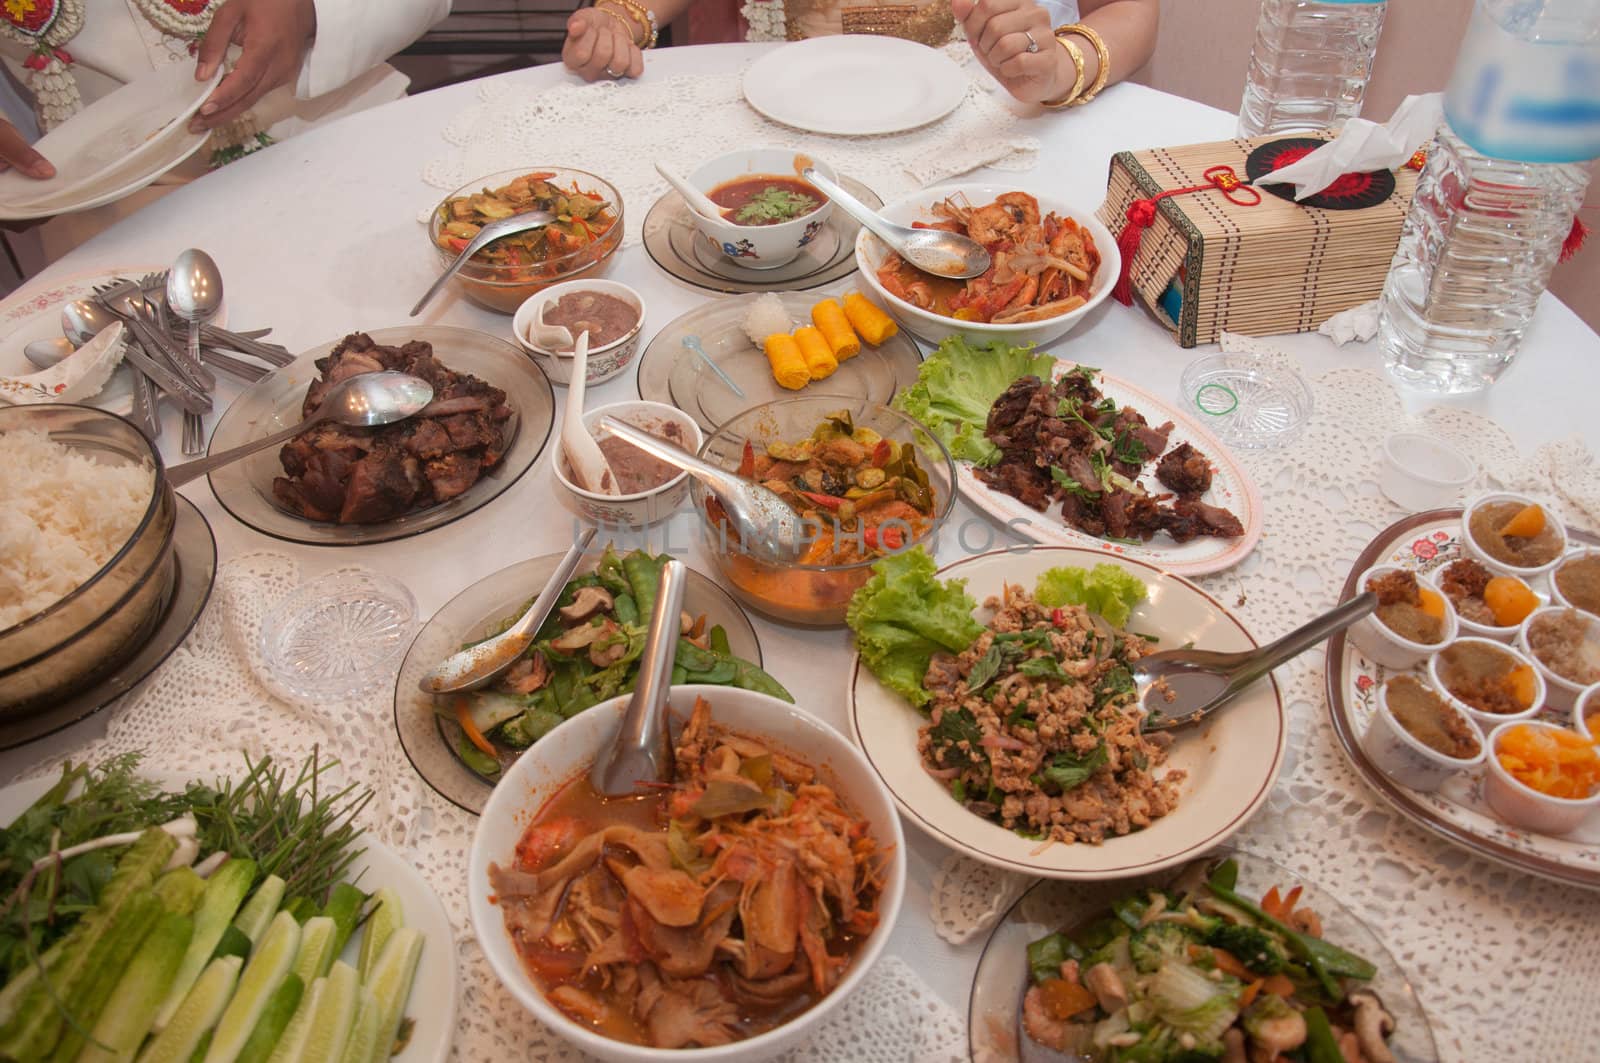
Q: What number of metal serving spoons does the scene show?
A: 7